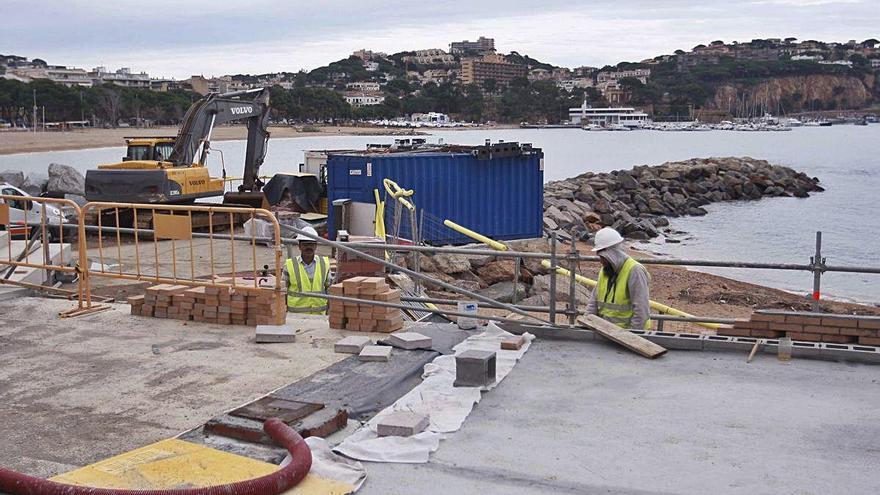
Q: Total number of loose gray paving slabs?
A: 5